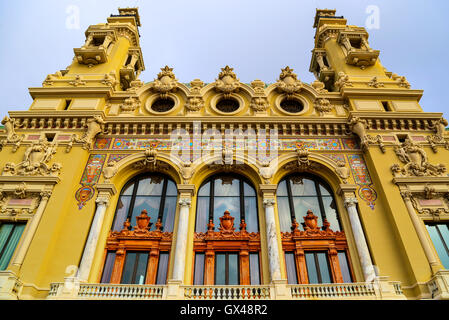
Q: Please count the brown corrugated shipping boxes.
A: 0